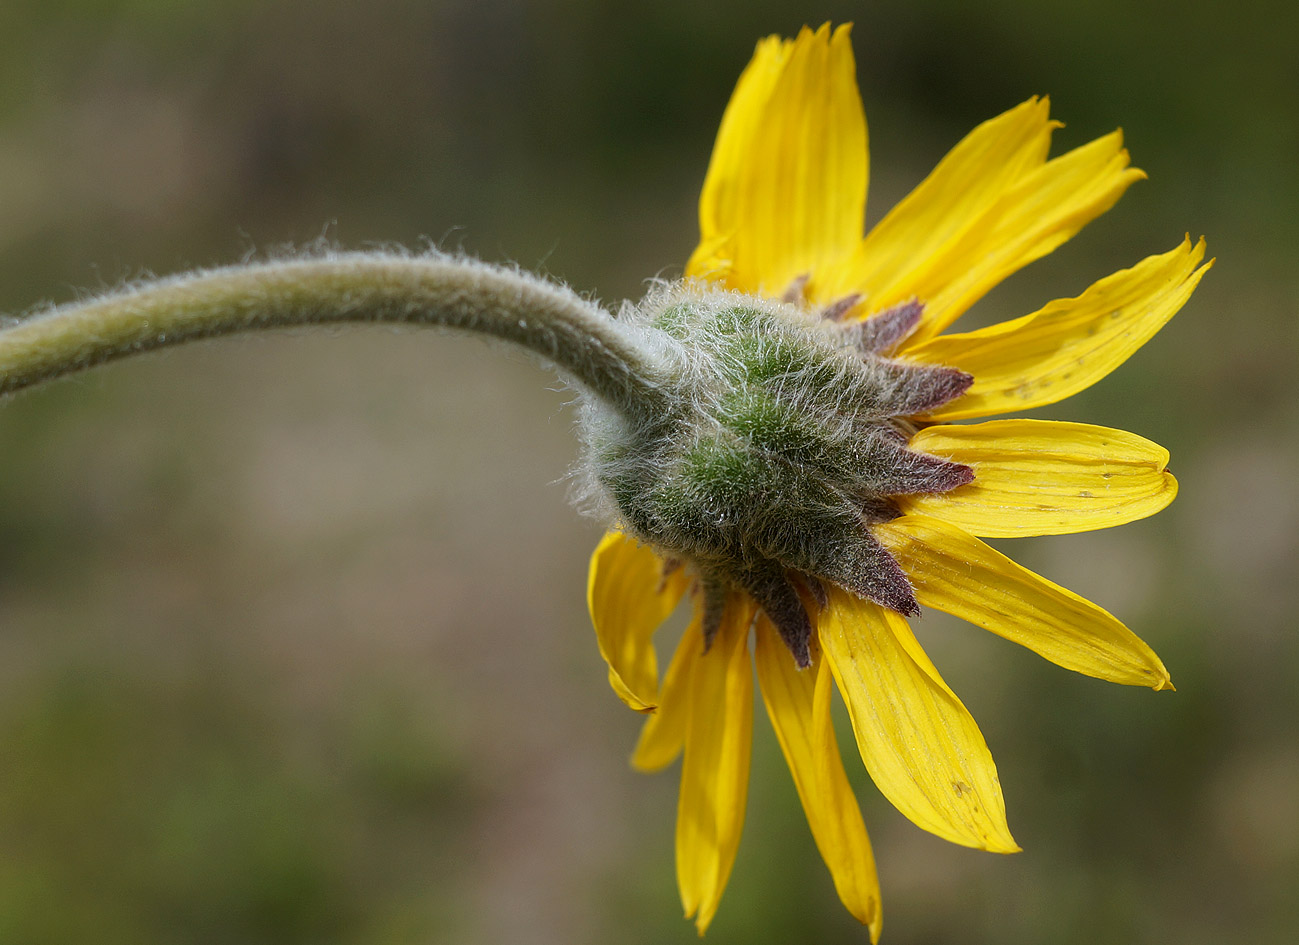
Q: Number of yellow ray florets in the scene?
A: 12